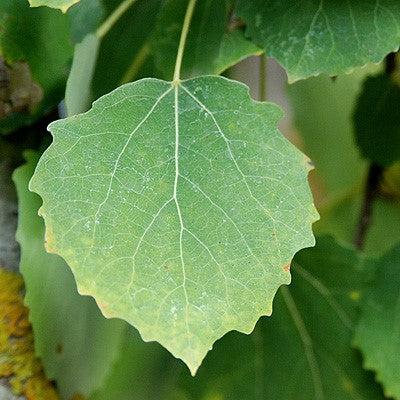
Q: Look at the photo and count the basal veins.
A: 3